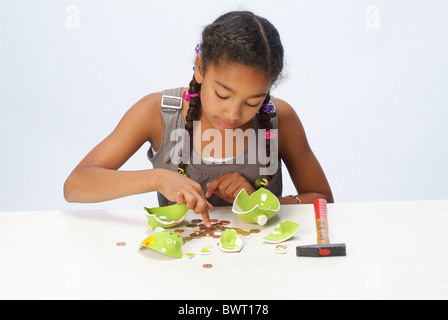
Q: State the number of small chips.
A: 3